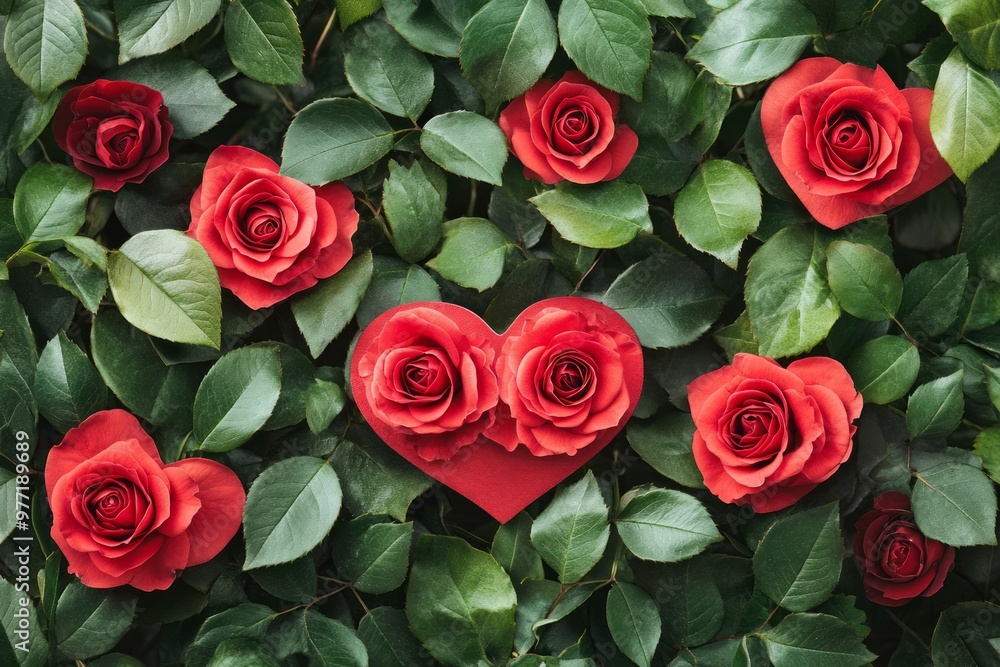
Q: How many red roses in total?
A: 9